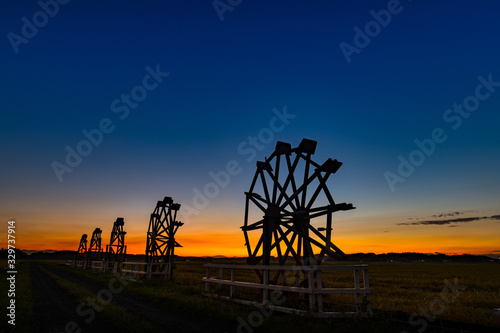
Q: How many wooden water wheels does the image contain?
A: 5